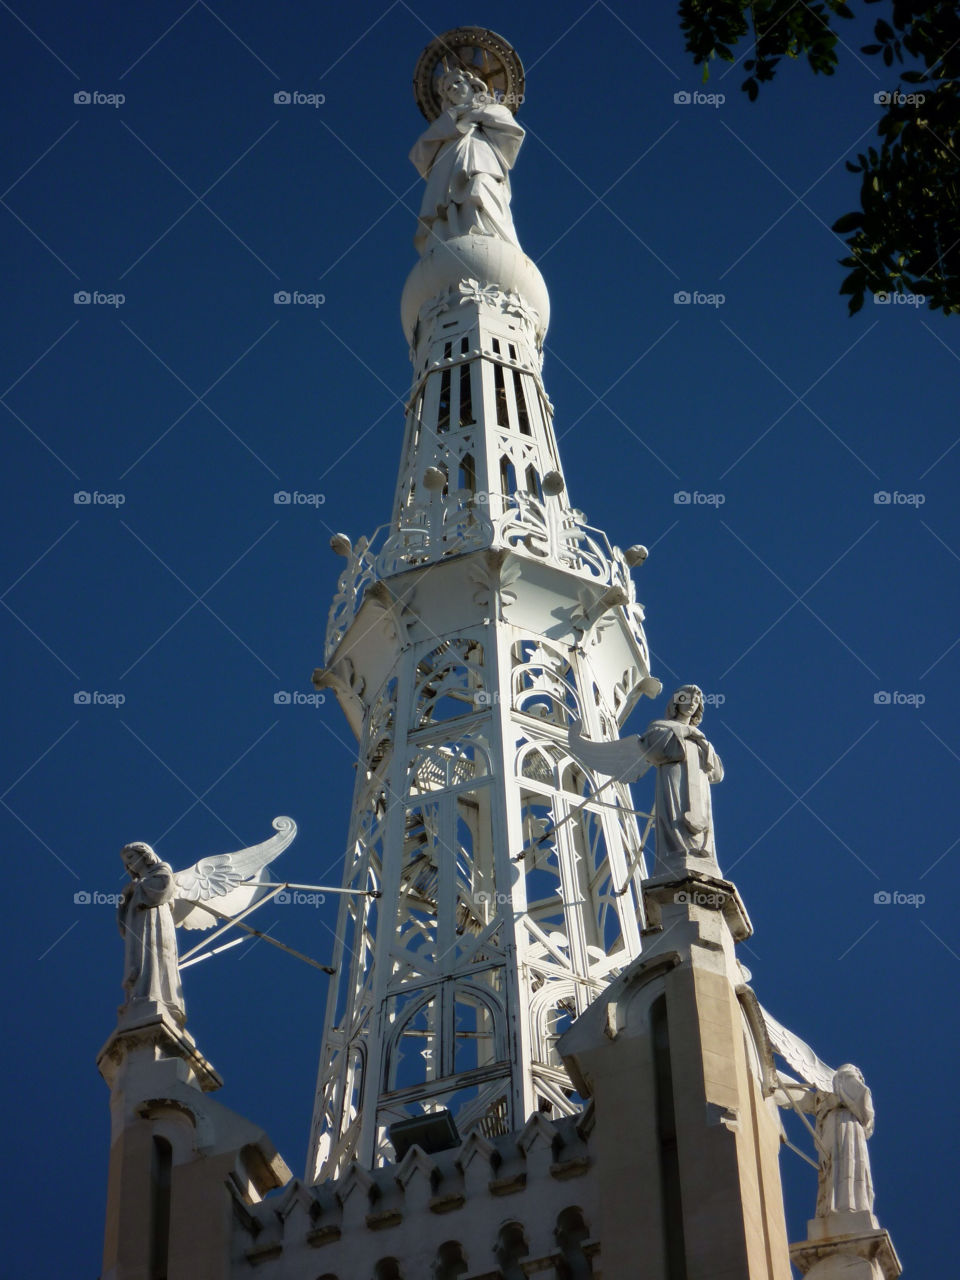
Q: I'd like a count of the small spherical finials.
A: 4